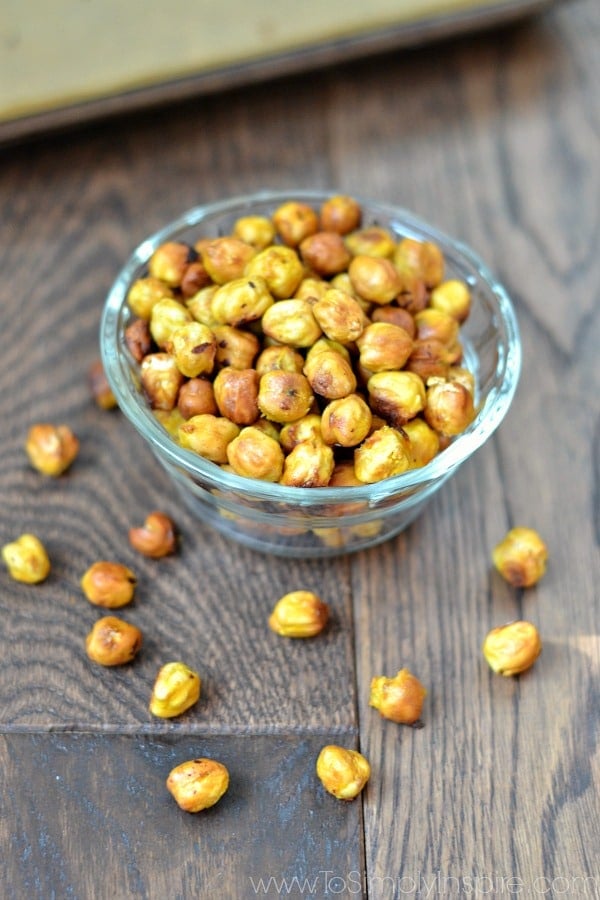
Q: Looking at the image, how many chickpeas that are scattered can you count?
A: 13